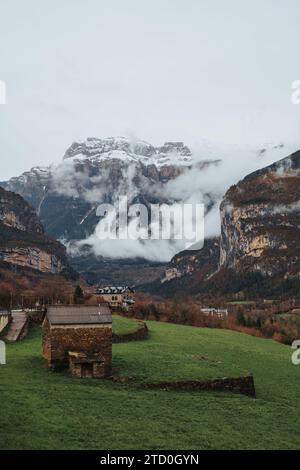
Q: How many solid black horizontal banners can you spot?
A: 1